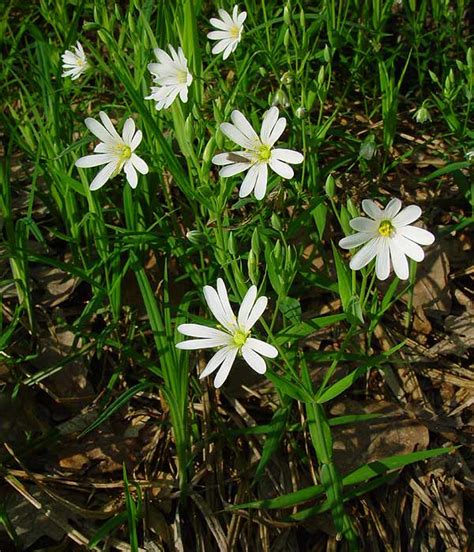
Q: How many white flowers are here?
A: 7